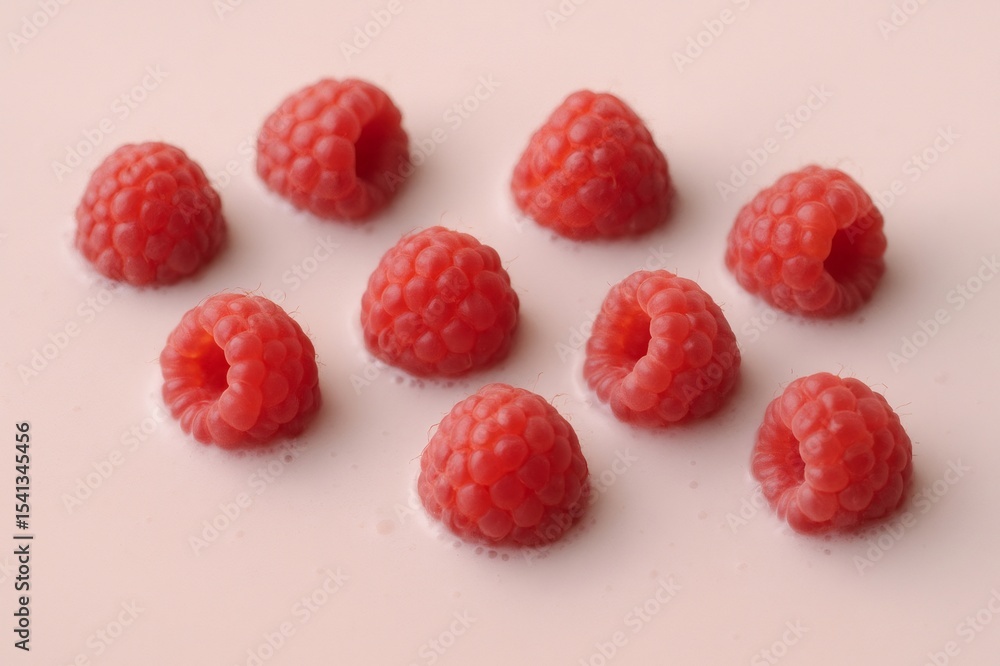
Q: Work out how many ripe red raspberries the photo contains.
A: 9